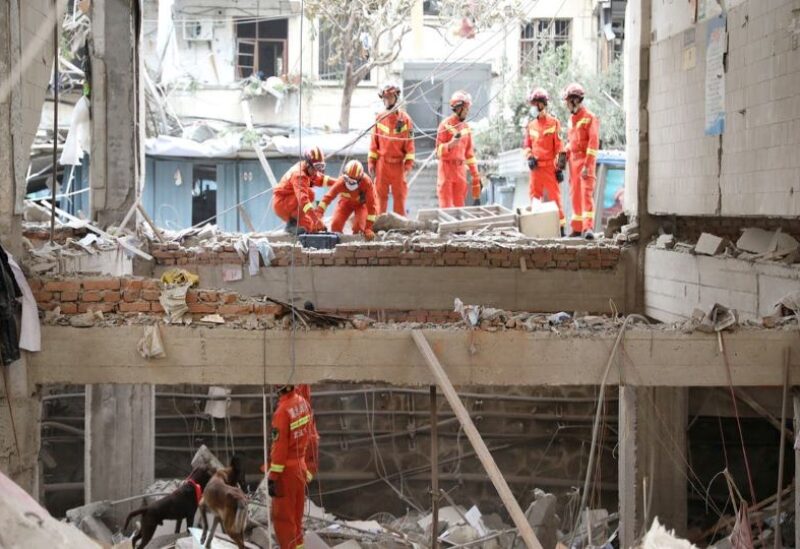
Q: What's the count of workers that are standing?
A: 5